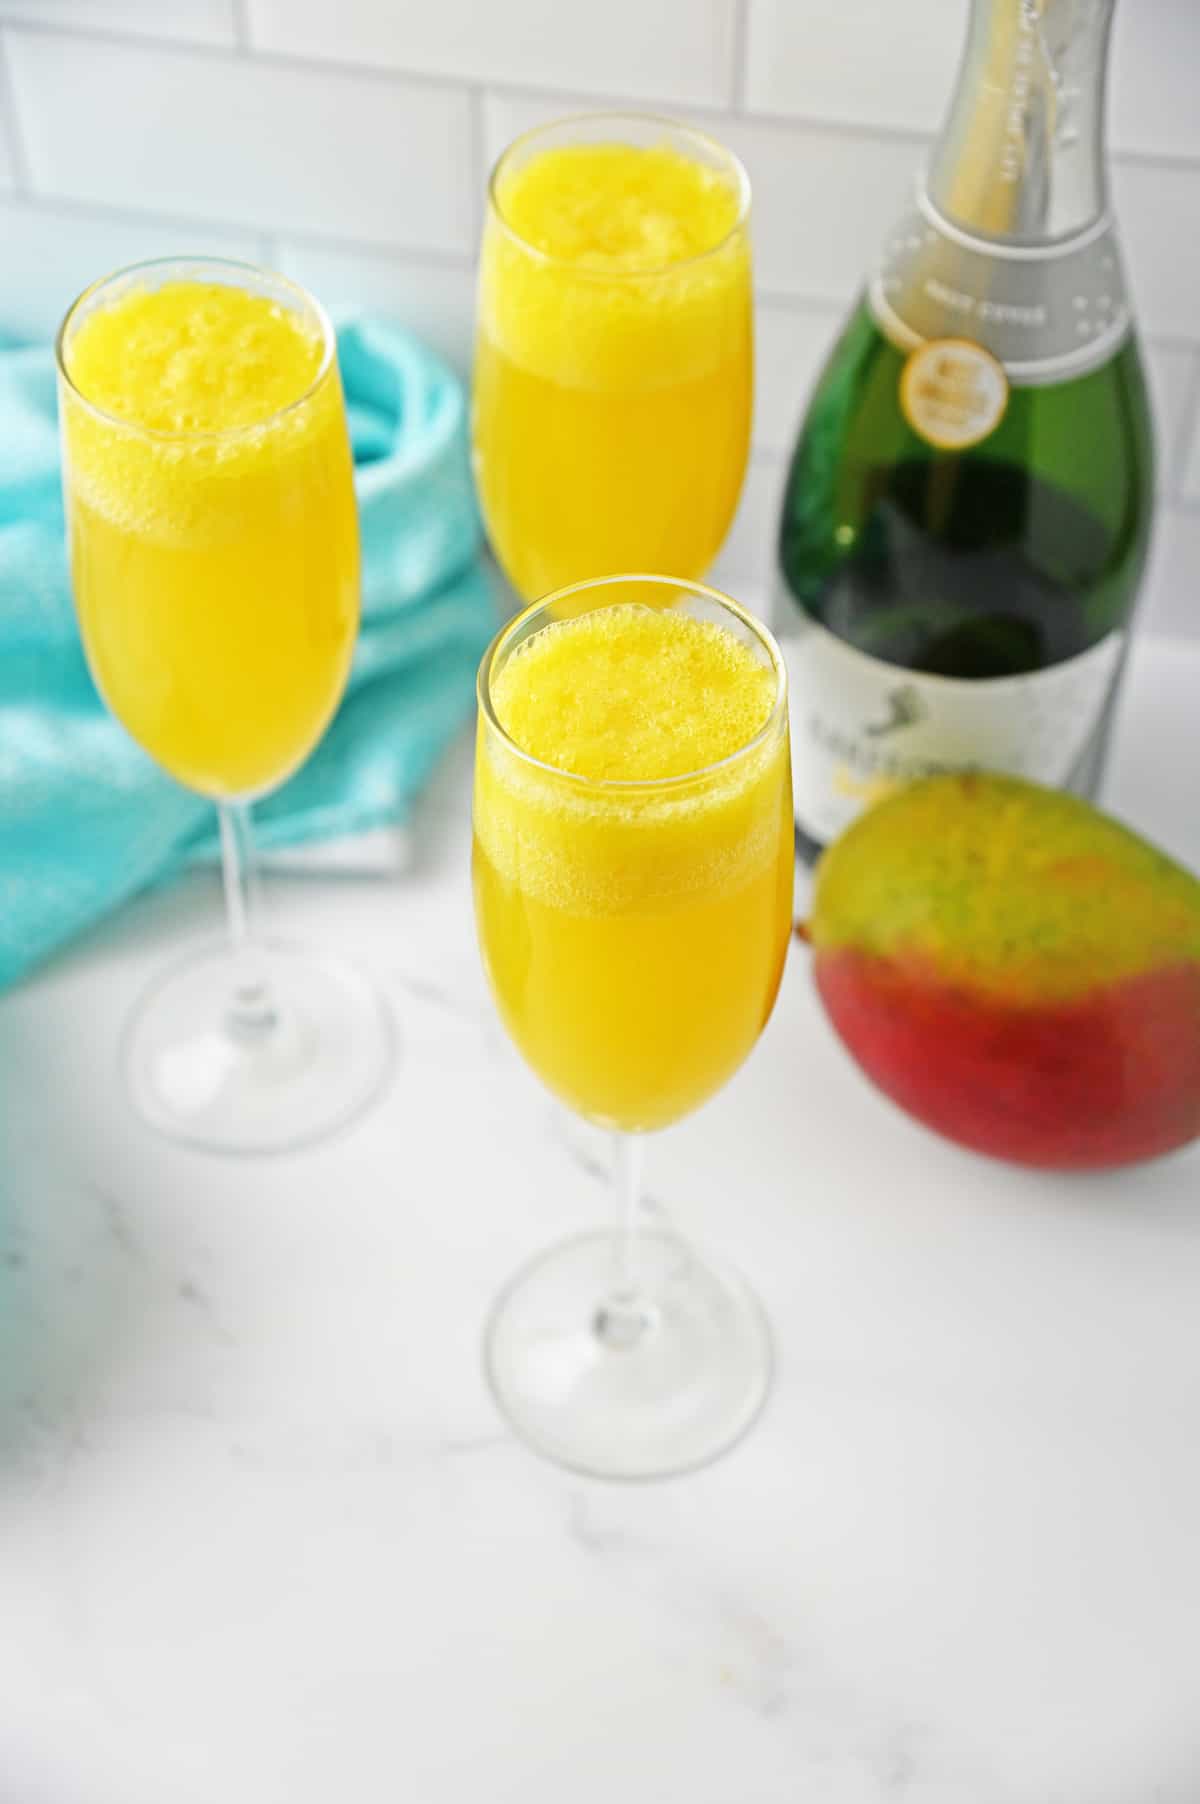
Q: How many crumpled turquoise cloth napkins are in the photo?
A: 1